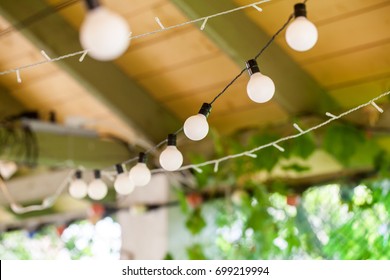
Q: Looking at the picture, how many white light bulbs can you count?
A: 9